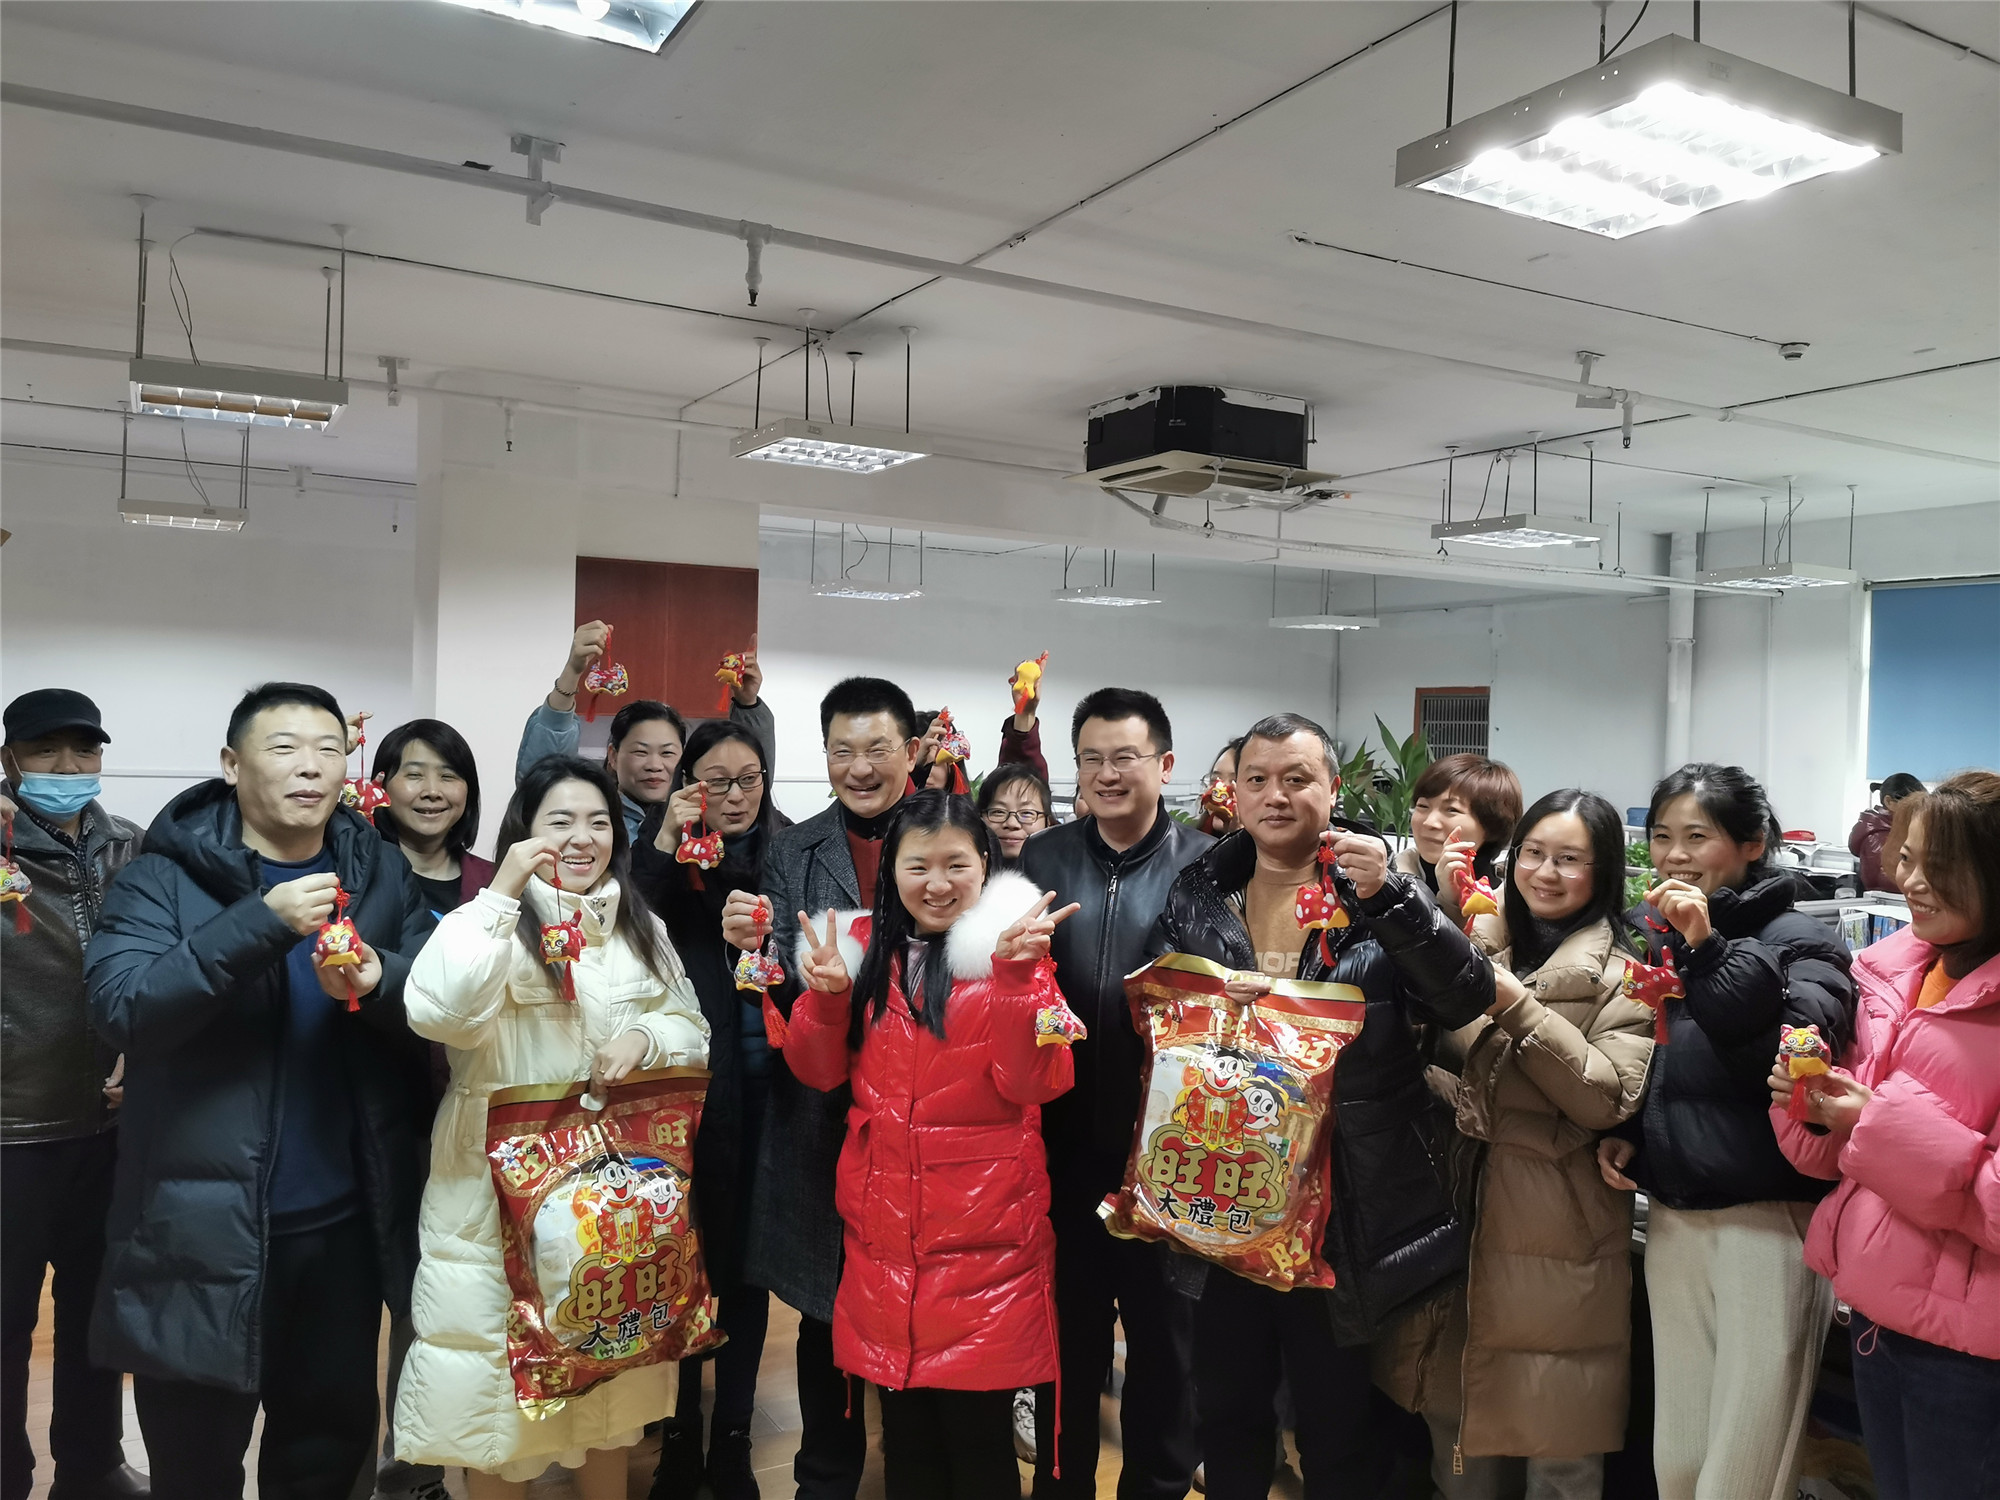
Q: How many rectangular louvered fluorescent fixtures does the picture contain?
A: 10